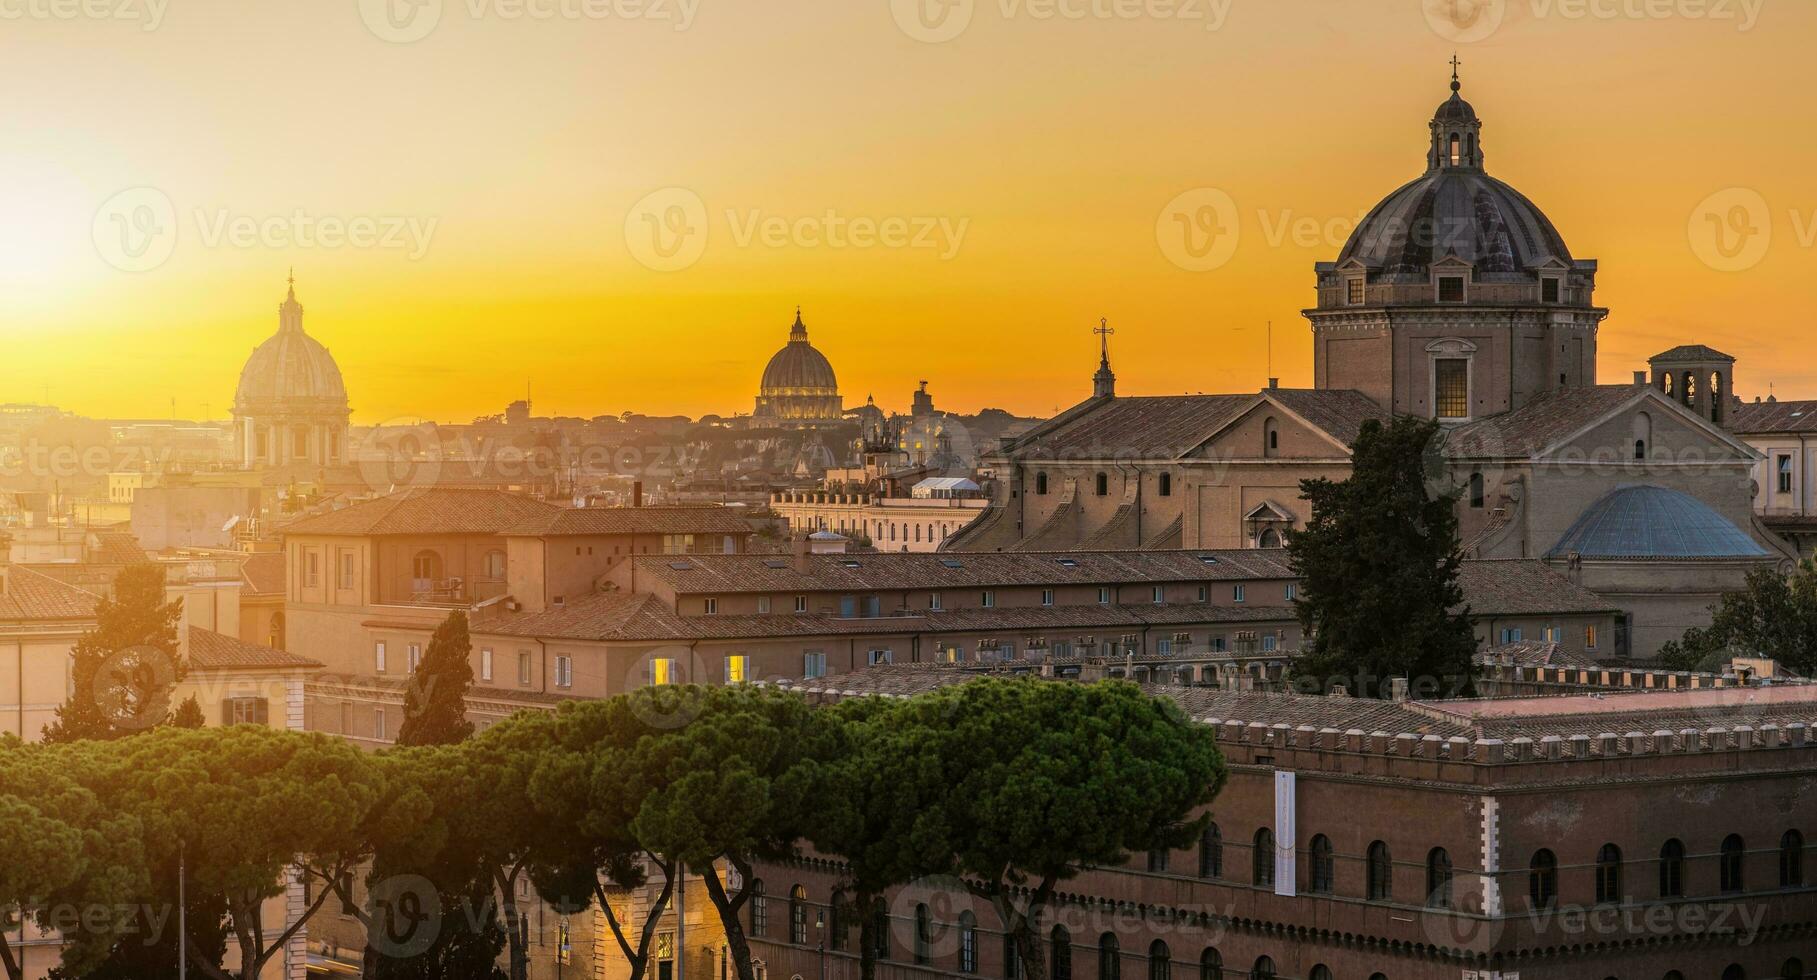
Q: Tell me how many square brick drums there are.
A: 1